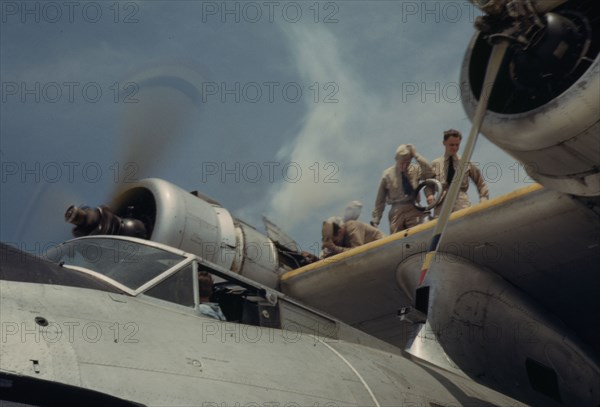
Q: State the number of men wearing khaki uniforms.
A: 3